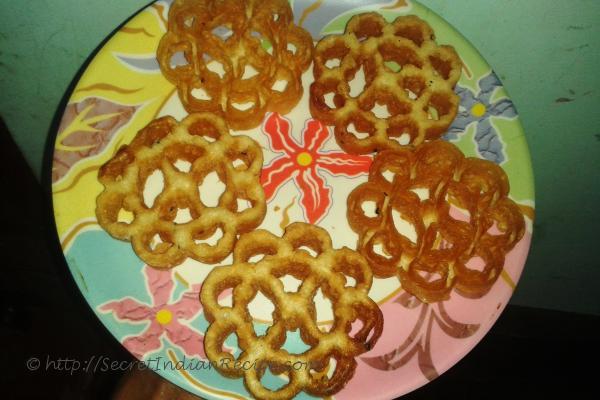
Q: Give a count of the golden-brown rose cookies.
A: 5